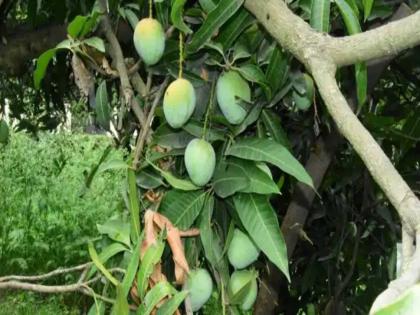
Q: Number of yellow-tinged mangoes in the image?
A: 2